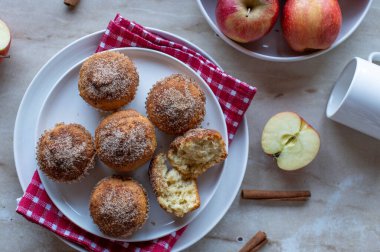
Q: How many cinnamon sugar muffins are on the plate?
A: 6